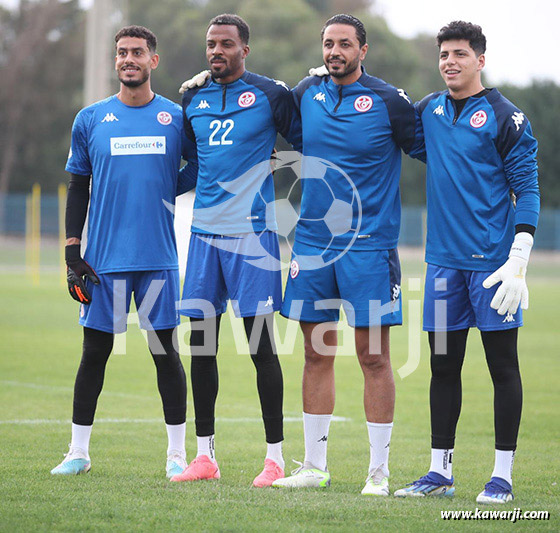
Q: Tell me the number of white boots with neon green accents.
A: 2